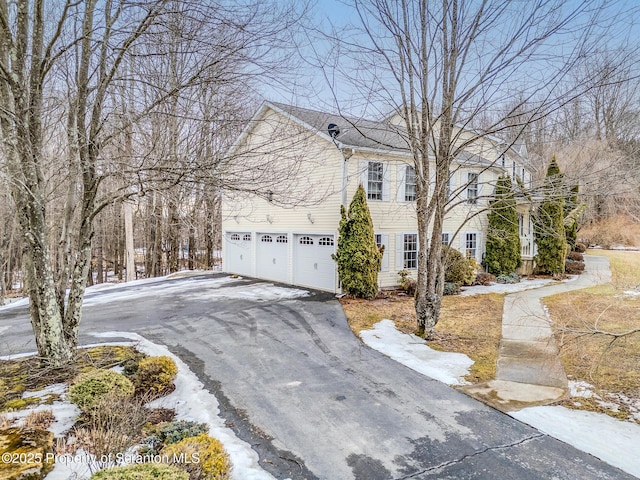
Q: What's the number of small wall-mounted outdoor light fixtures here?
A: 3